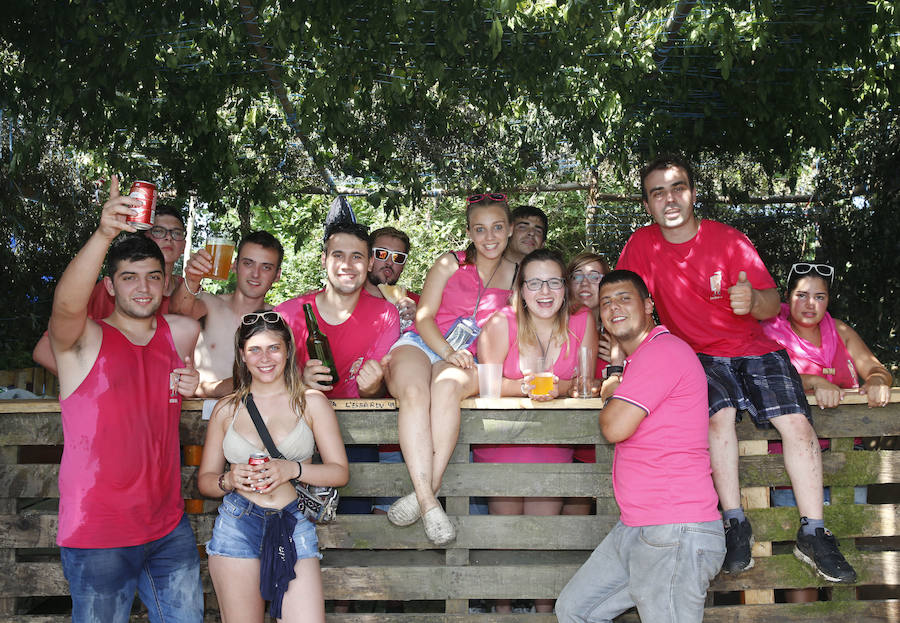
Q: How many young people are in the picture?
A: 13